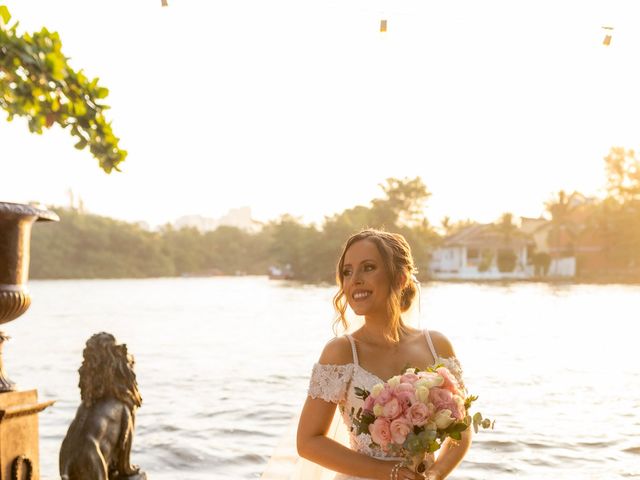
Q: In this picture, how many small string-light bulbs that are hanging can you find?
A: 3